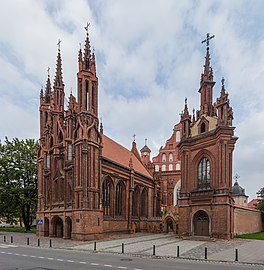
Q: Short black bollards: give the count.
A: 11